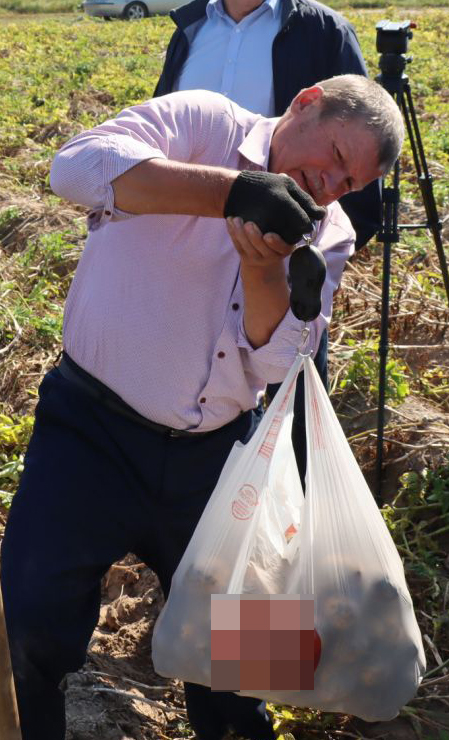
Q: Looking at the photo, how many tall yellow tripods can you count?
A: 0